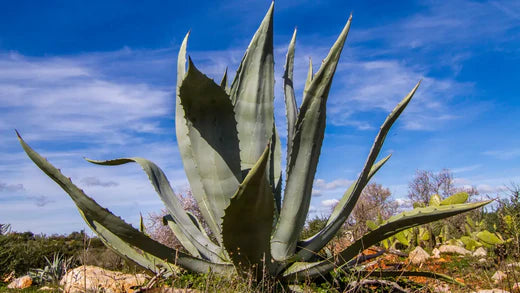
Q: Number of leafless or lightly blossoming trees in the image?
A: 3